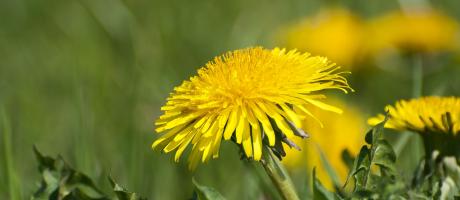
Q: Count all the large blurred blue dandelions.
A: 0